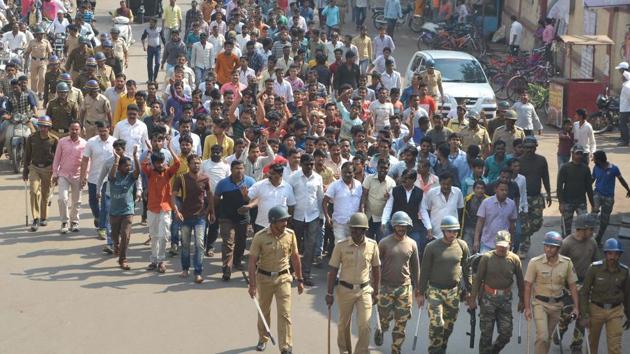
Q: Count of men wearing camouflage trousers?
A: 7